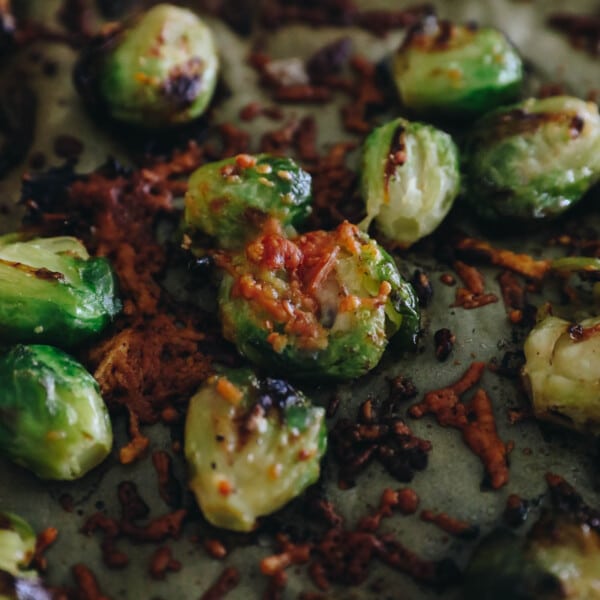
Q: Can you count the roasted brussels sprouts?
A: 12